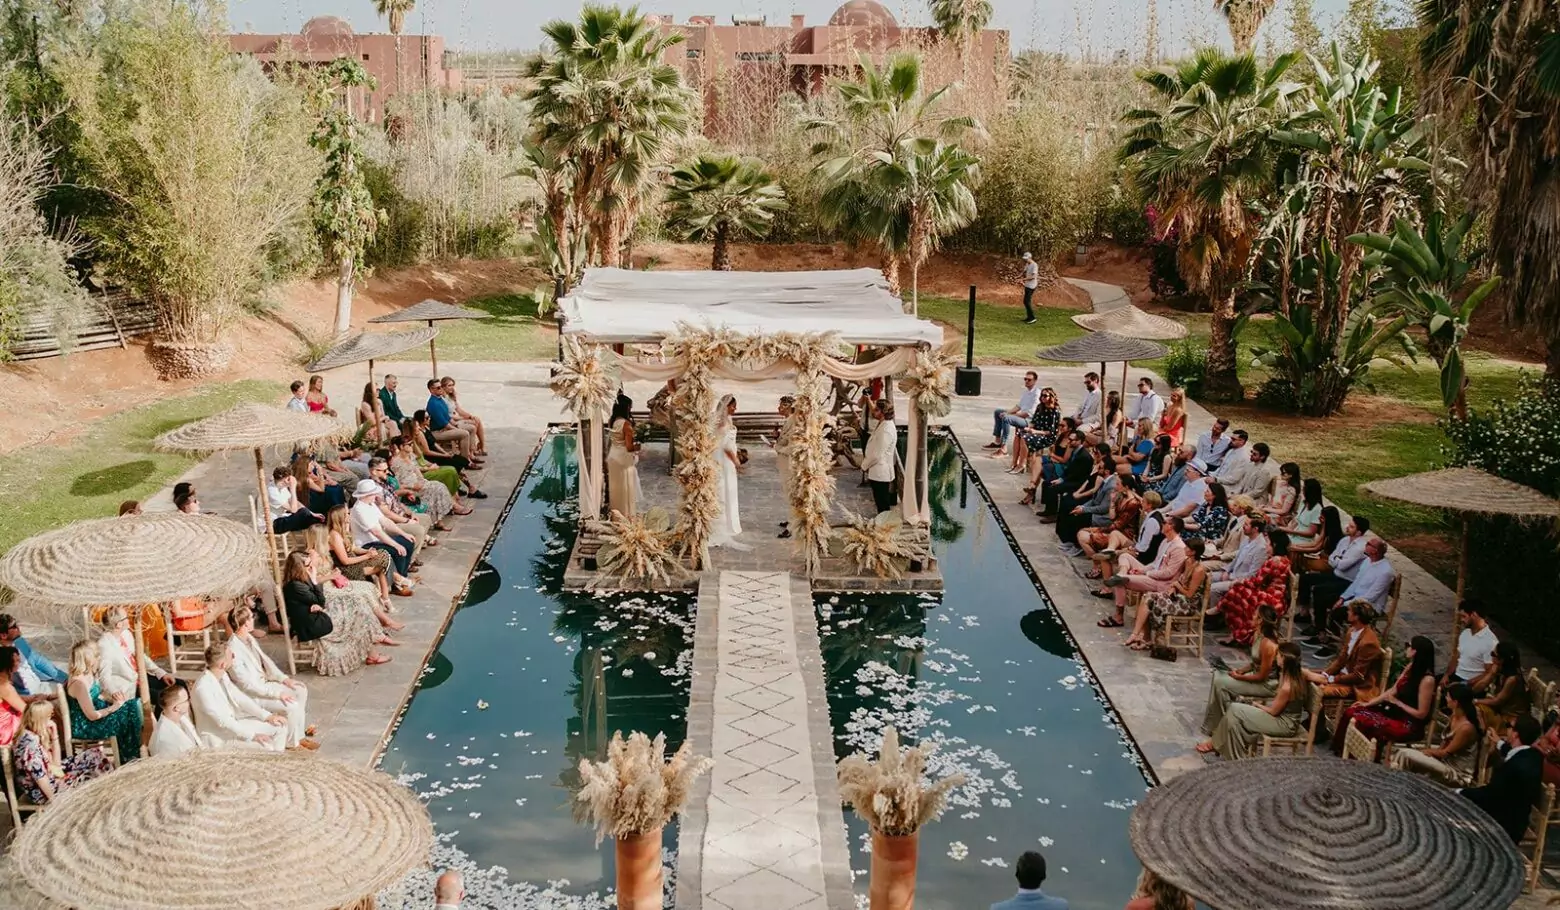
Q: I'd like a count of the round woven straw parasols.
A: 9